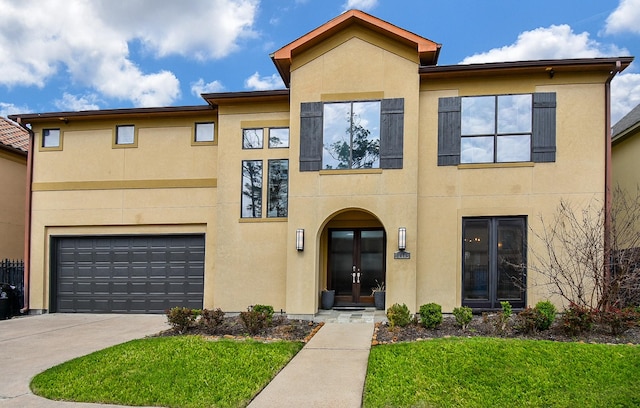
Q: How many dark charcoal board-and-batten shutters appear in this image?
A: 4